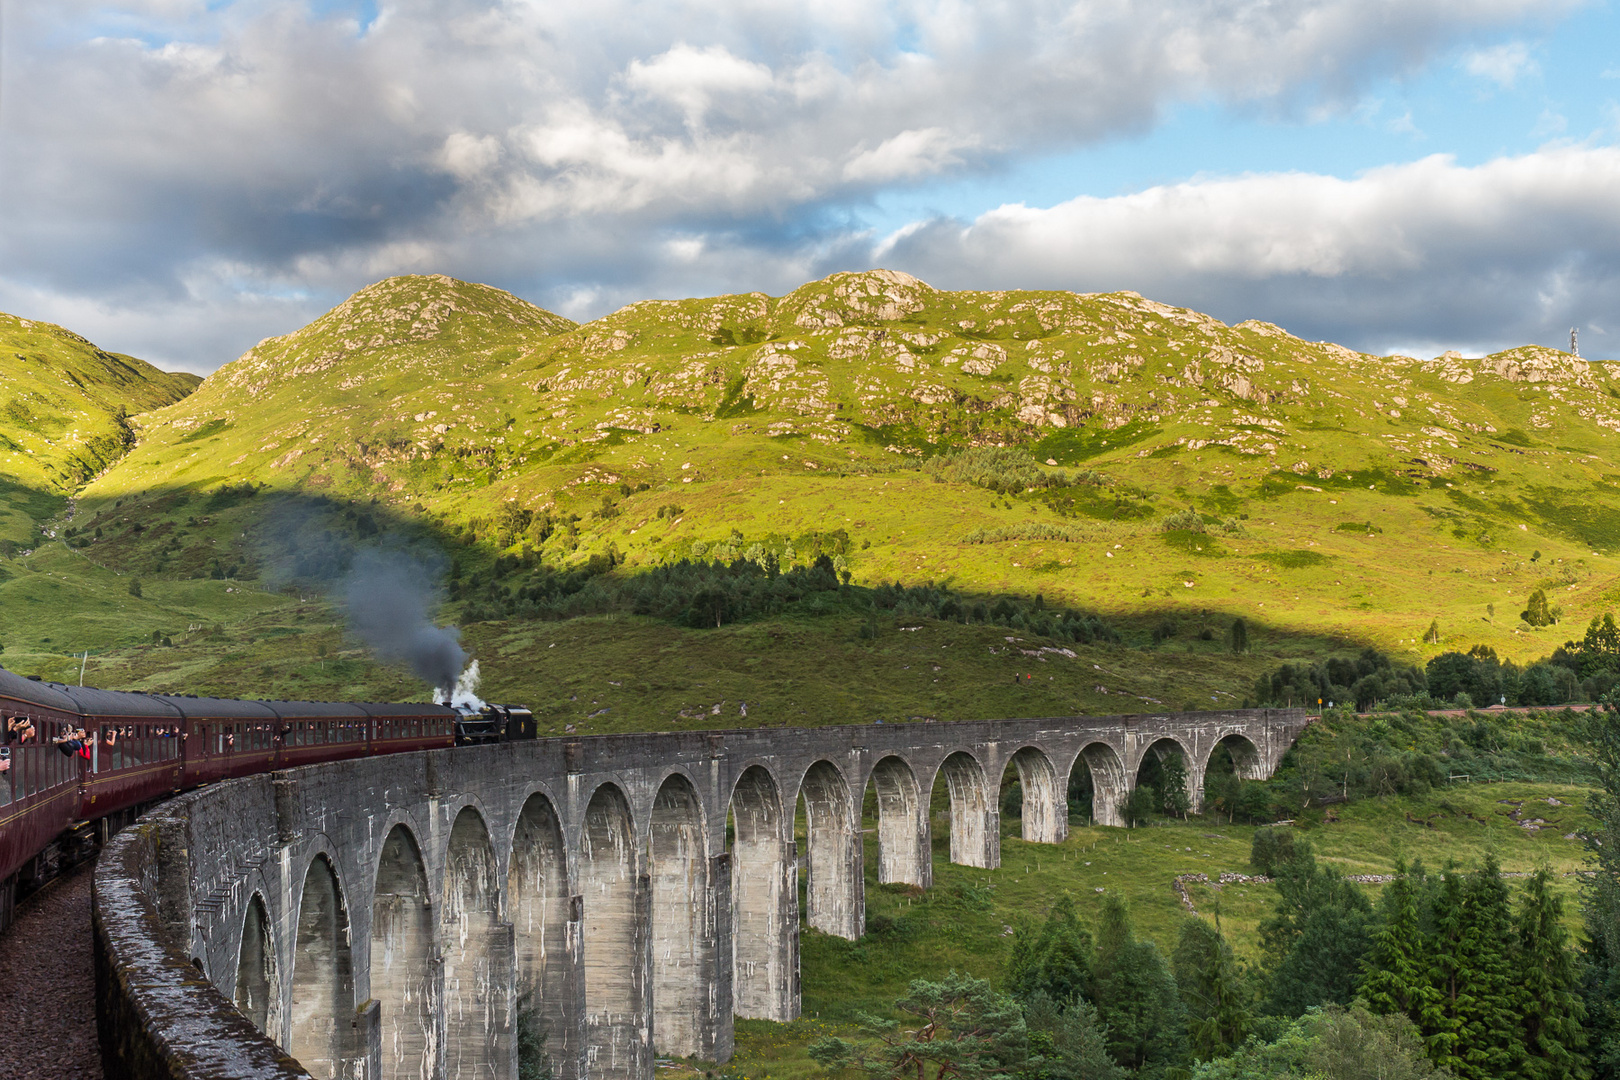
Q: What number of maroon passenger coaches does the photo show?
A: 5